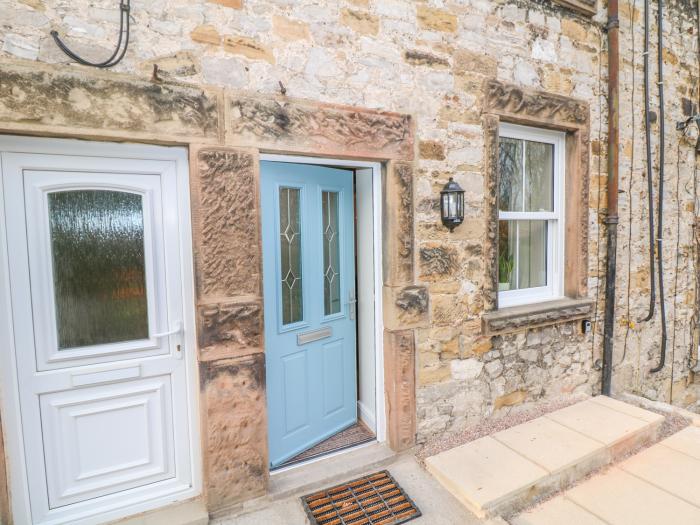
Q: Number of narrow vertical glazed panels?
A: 2